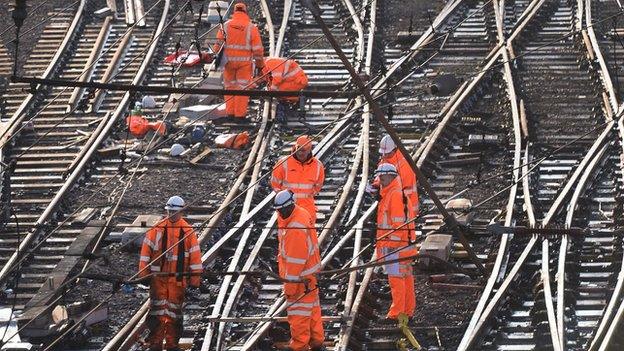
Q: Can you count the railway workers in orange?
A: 7